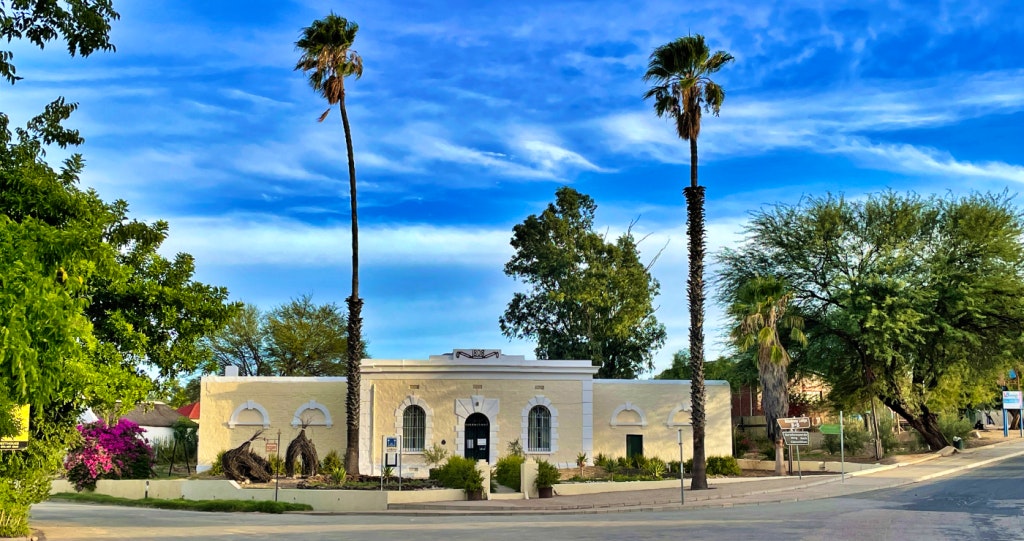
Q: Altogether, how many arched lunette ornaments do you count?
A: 4